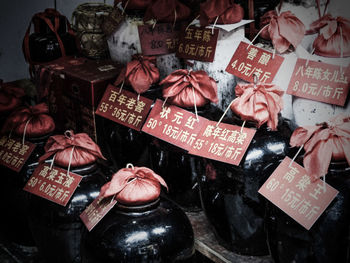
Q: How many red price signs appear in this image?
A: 11